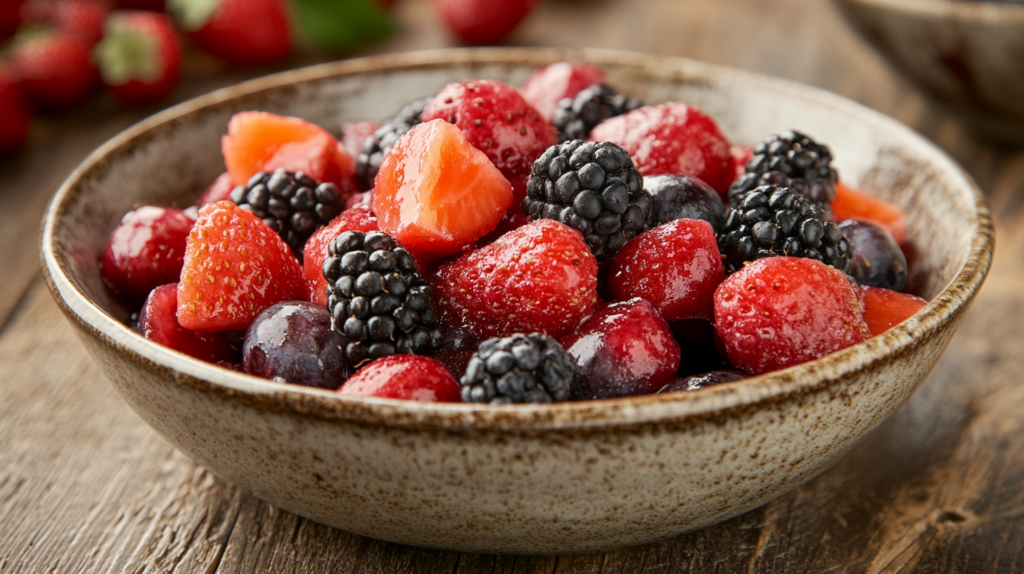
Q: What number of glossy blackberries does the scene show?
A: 8